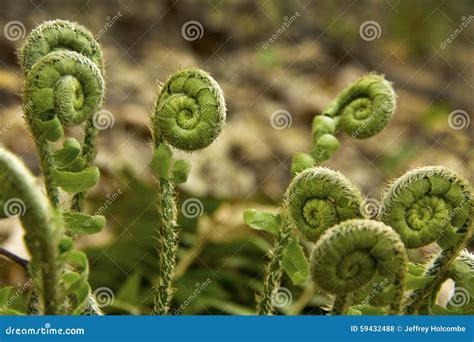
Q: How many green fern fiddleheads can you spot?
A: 7